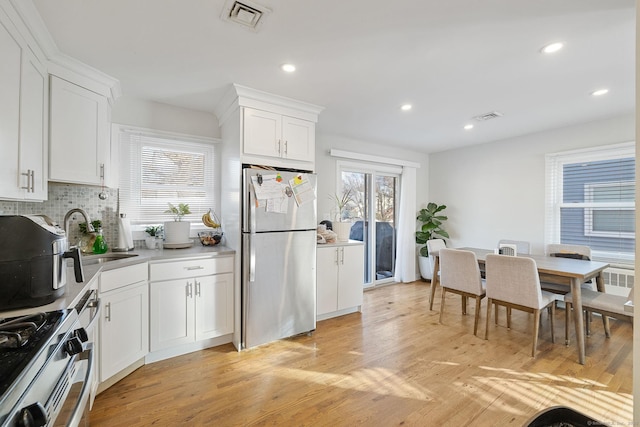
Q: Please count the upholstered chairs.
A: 6